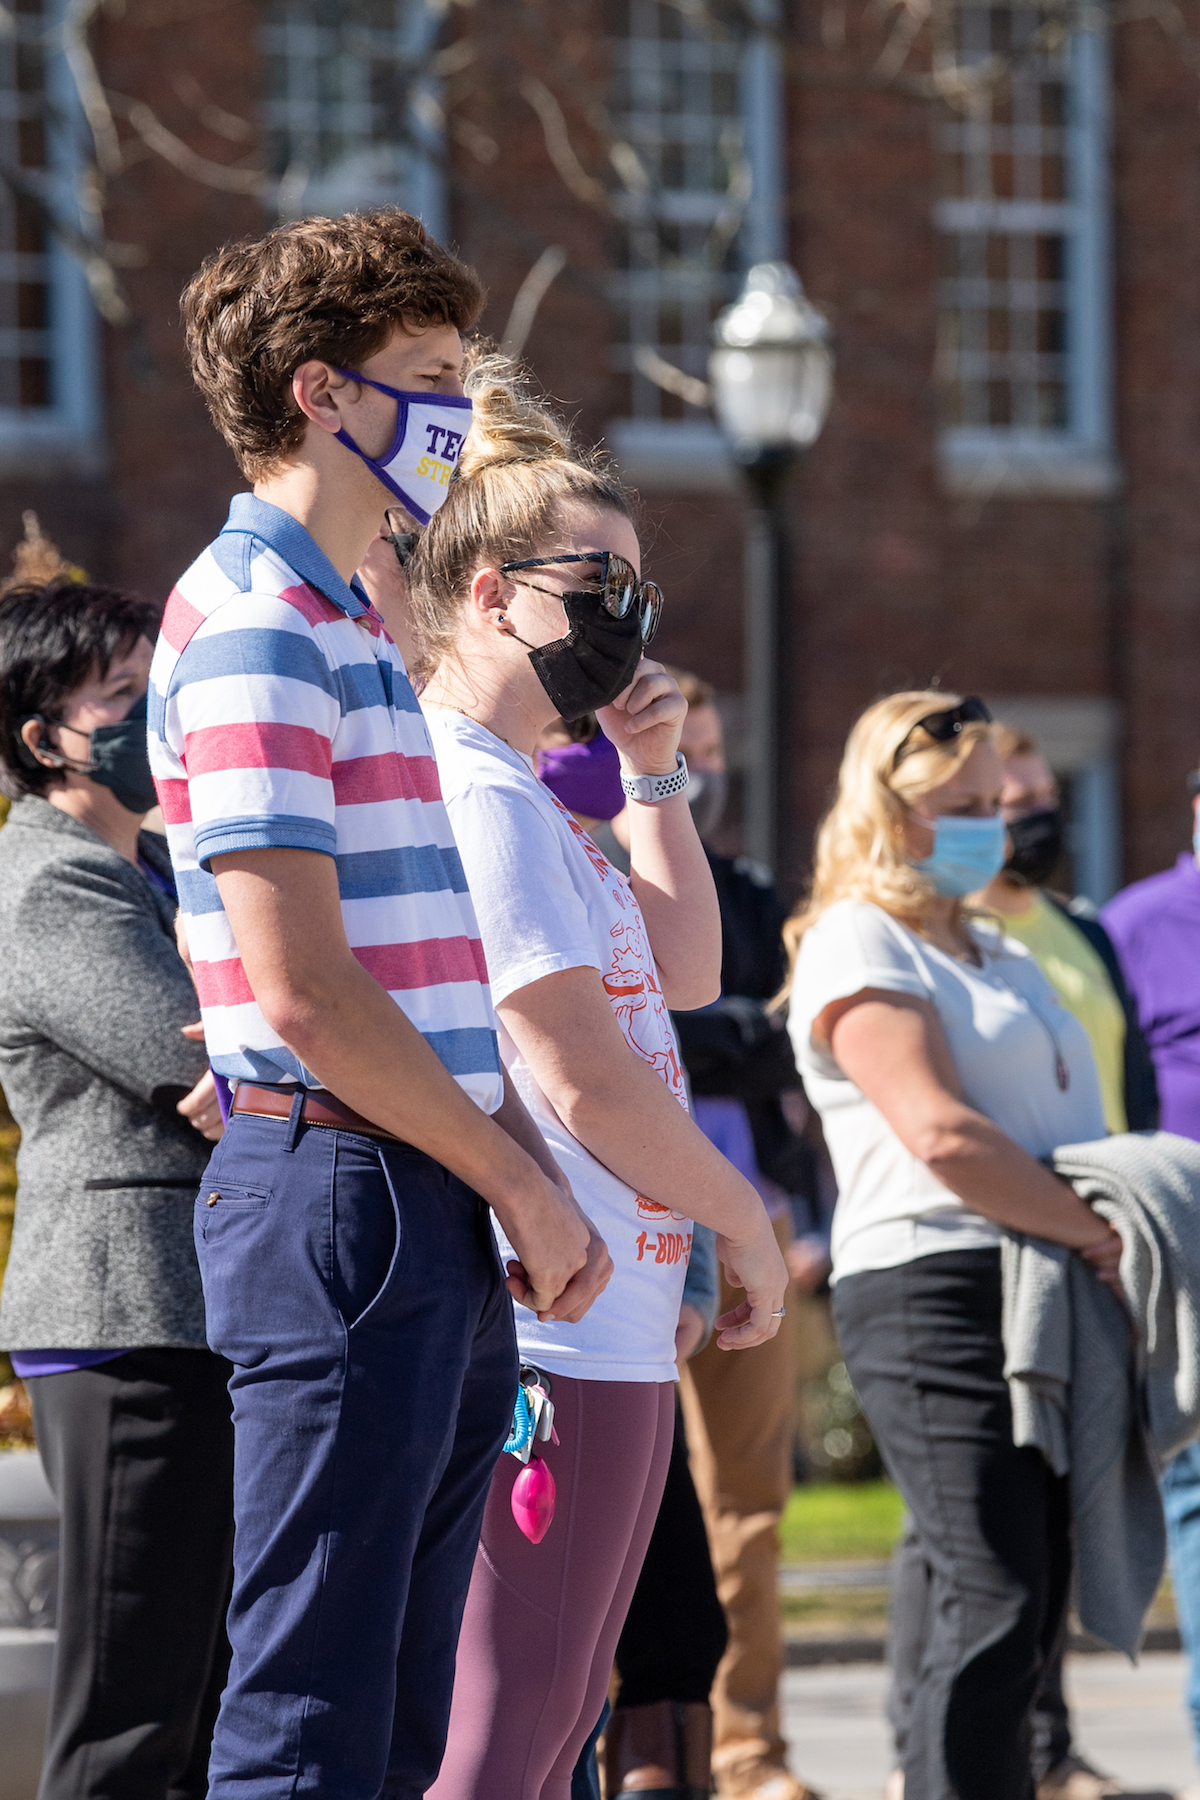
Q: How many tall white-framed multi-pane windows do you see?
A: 4